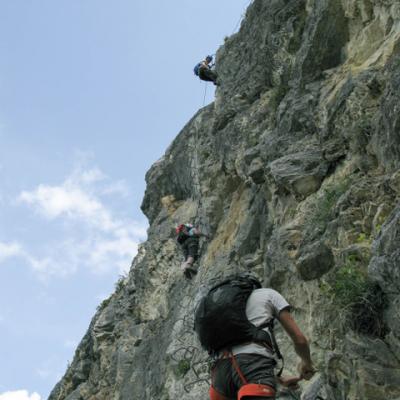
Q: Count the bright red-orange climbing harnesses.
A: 1